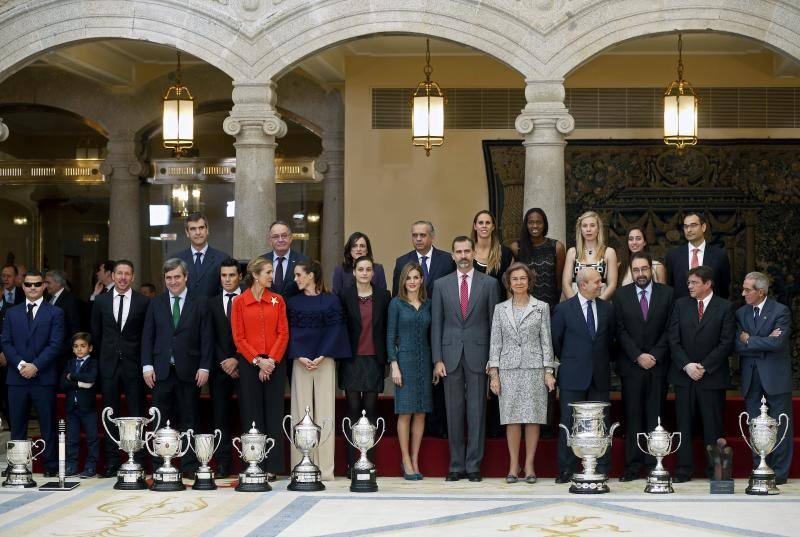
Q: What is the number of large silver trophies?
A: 10